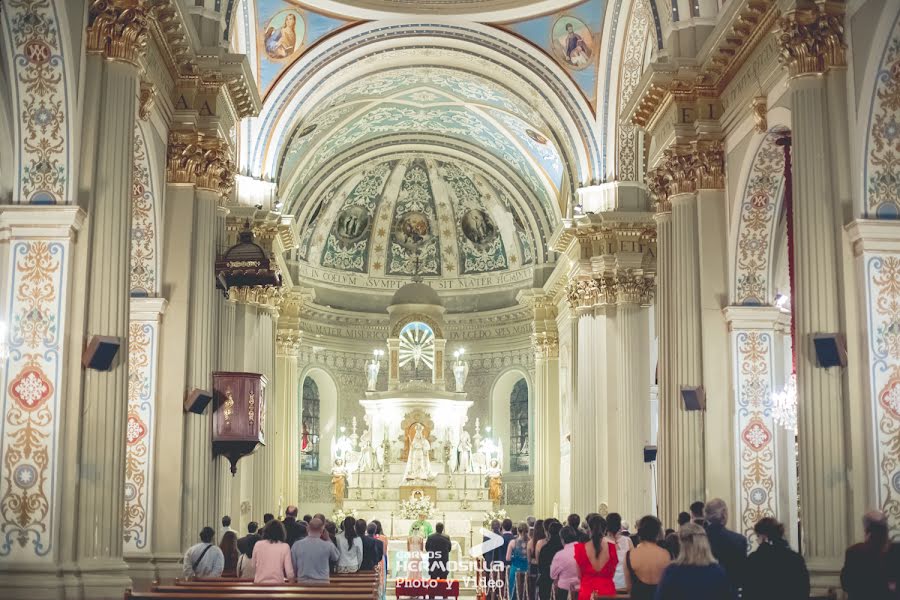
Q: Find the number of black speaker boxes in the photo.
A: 5